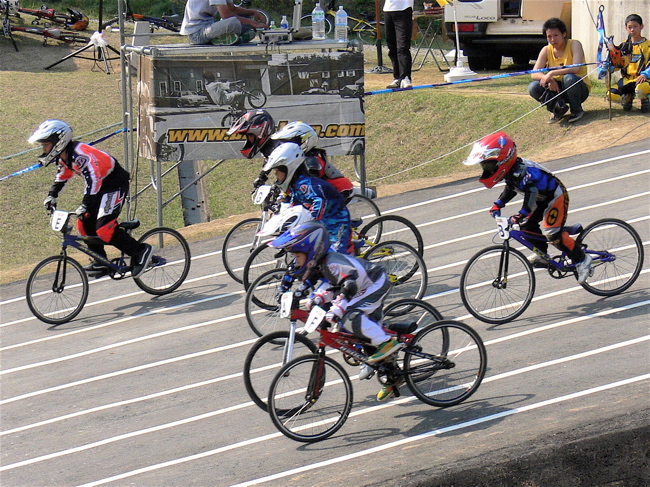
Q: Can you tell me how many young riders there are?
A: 7